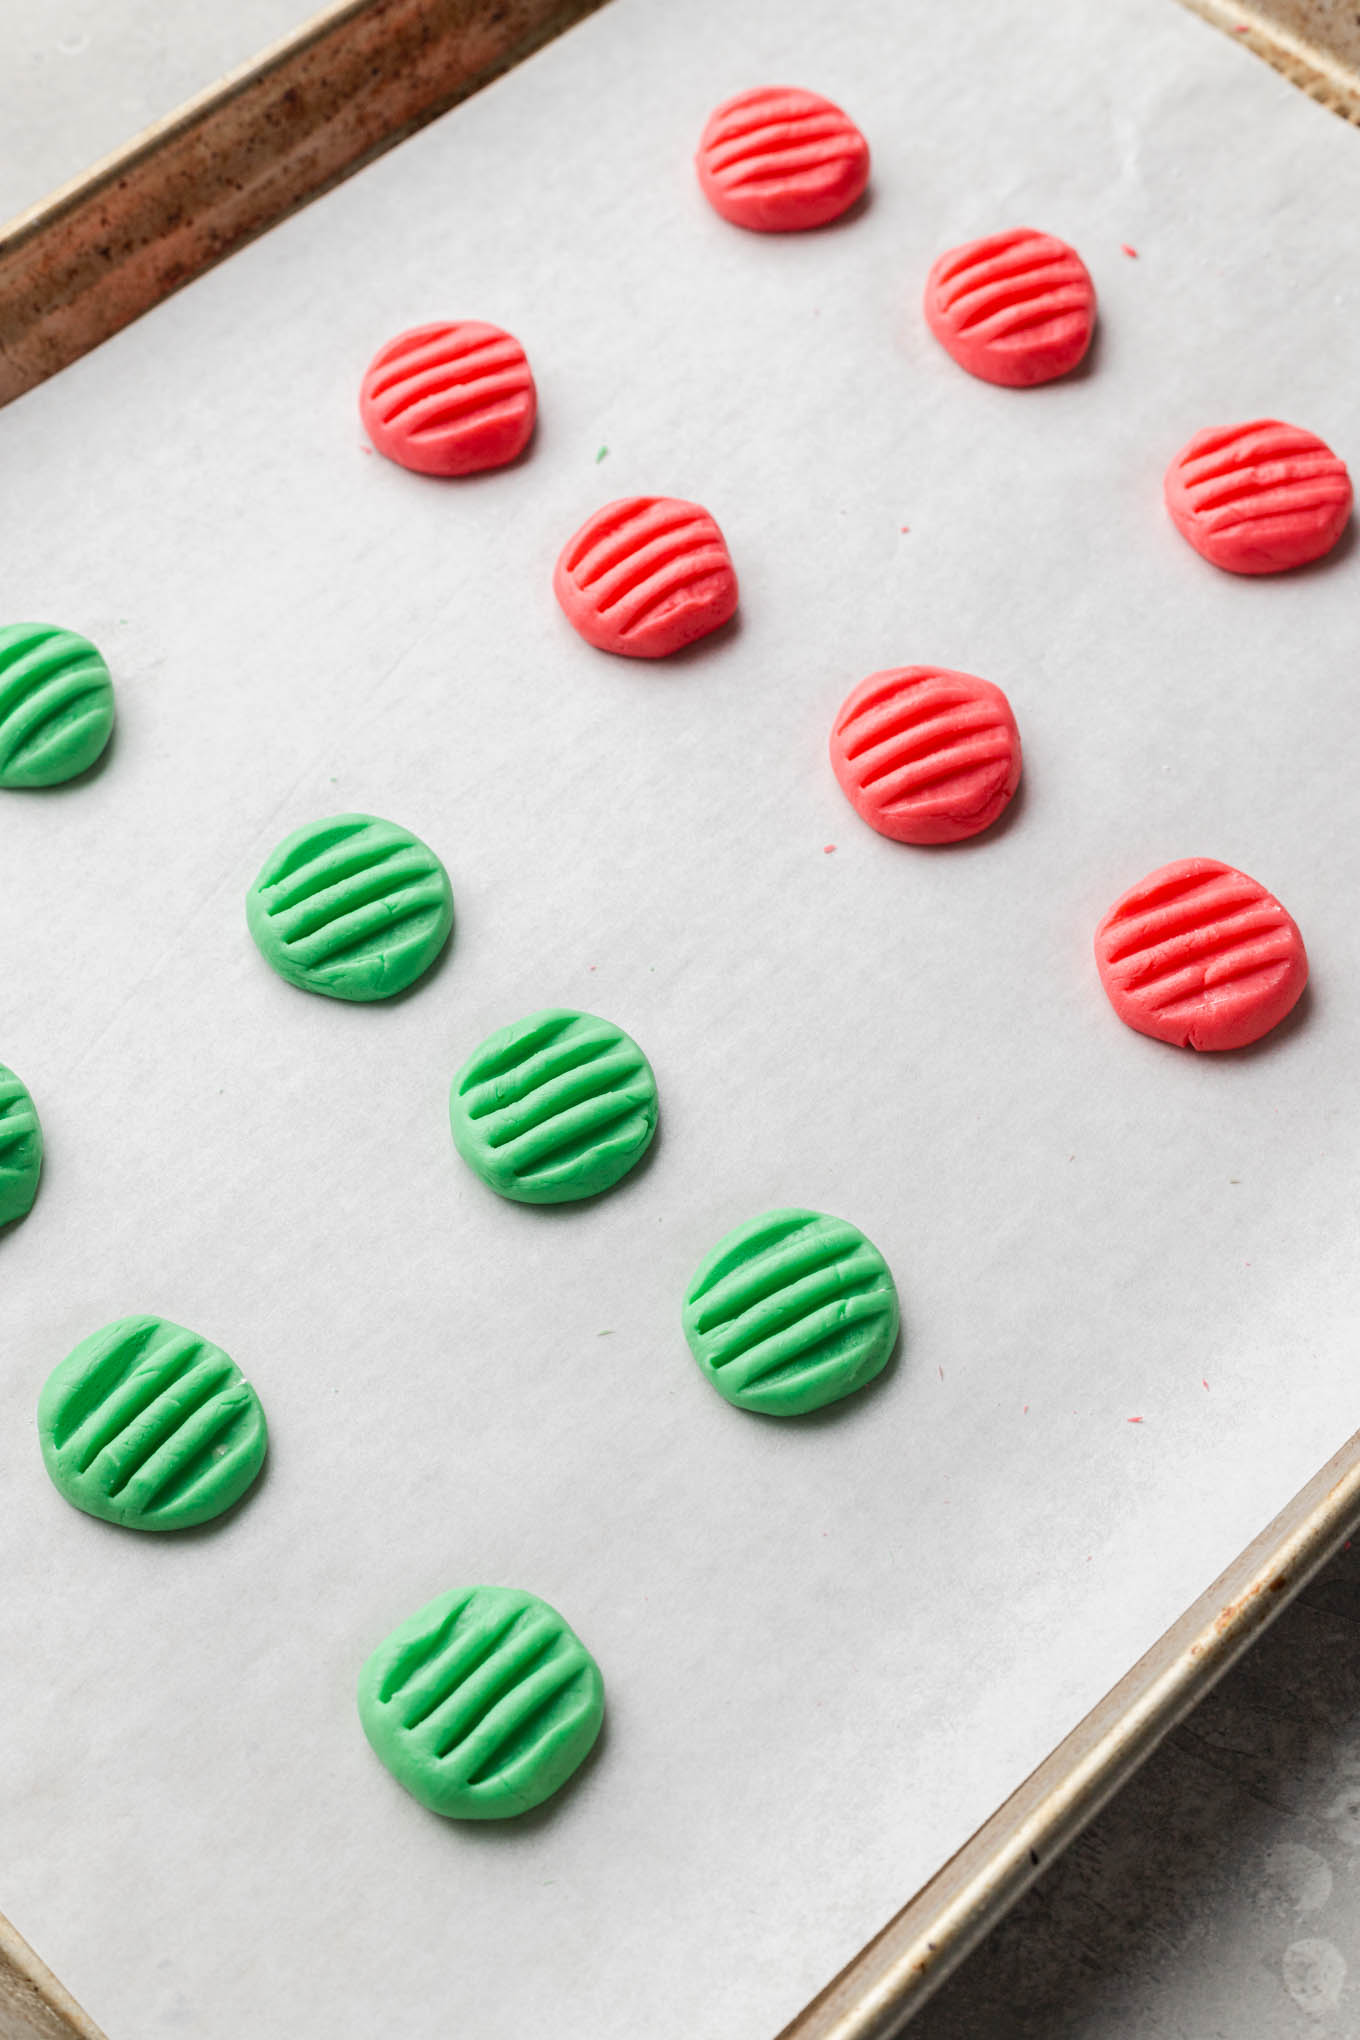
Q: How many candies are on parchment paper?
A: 14